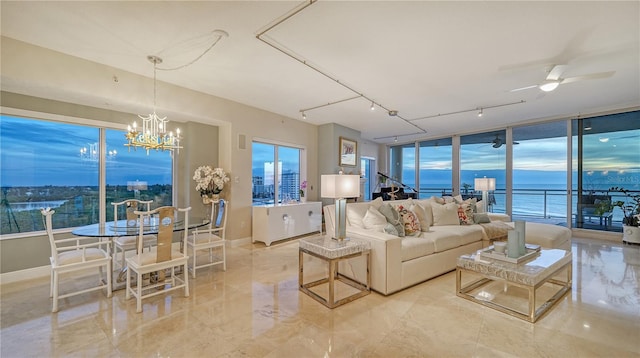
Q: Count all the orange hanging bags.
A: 0